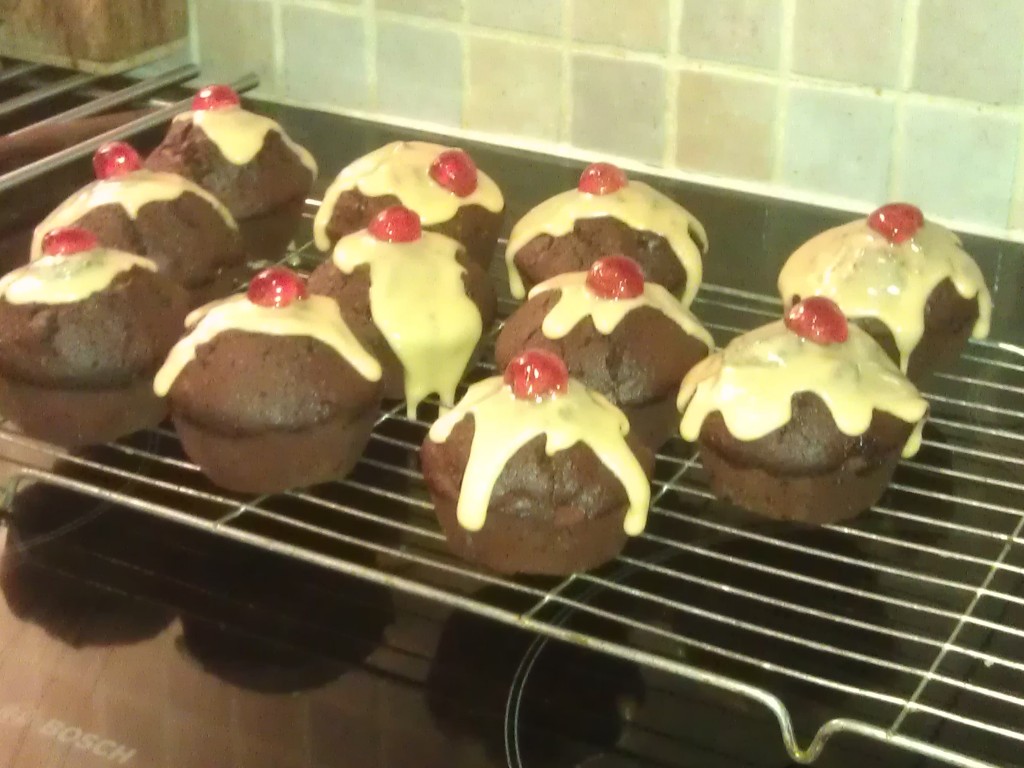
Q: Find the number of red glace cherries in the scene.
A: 11